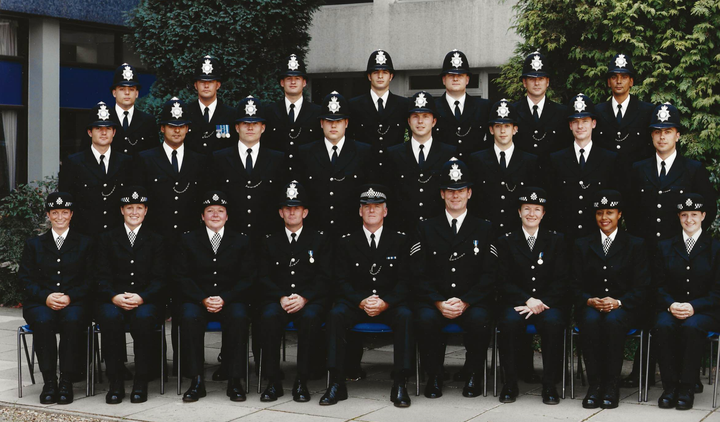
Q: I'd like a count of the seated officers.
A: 9